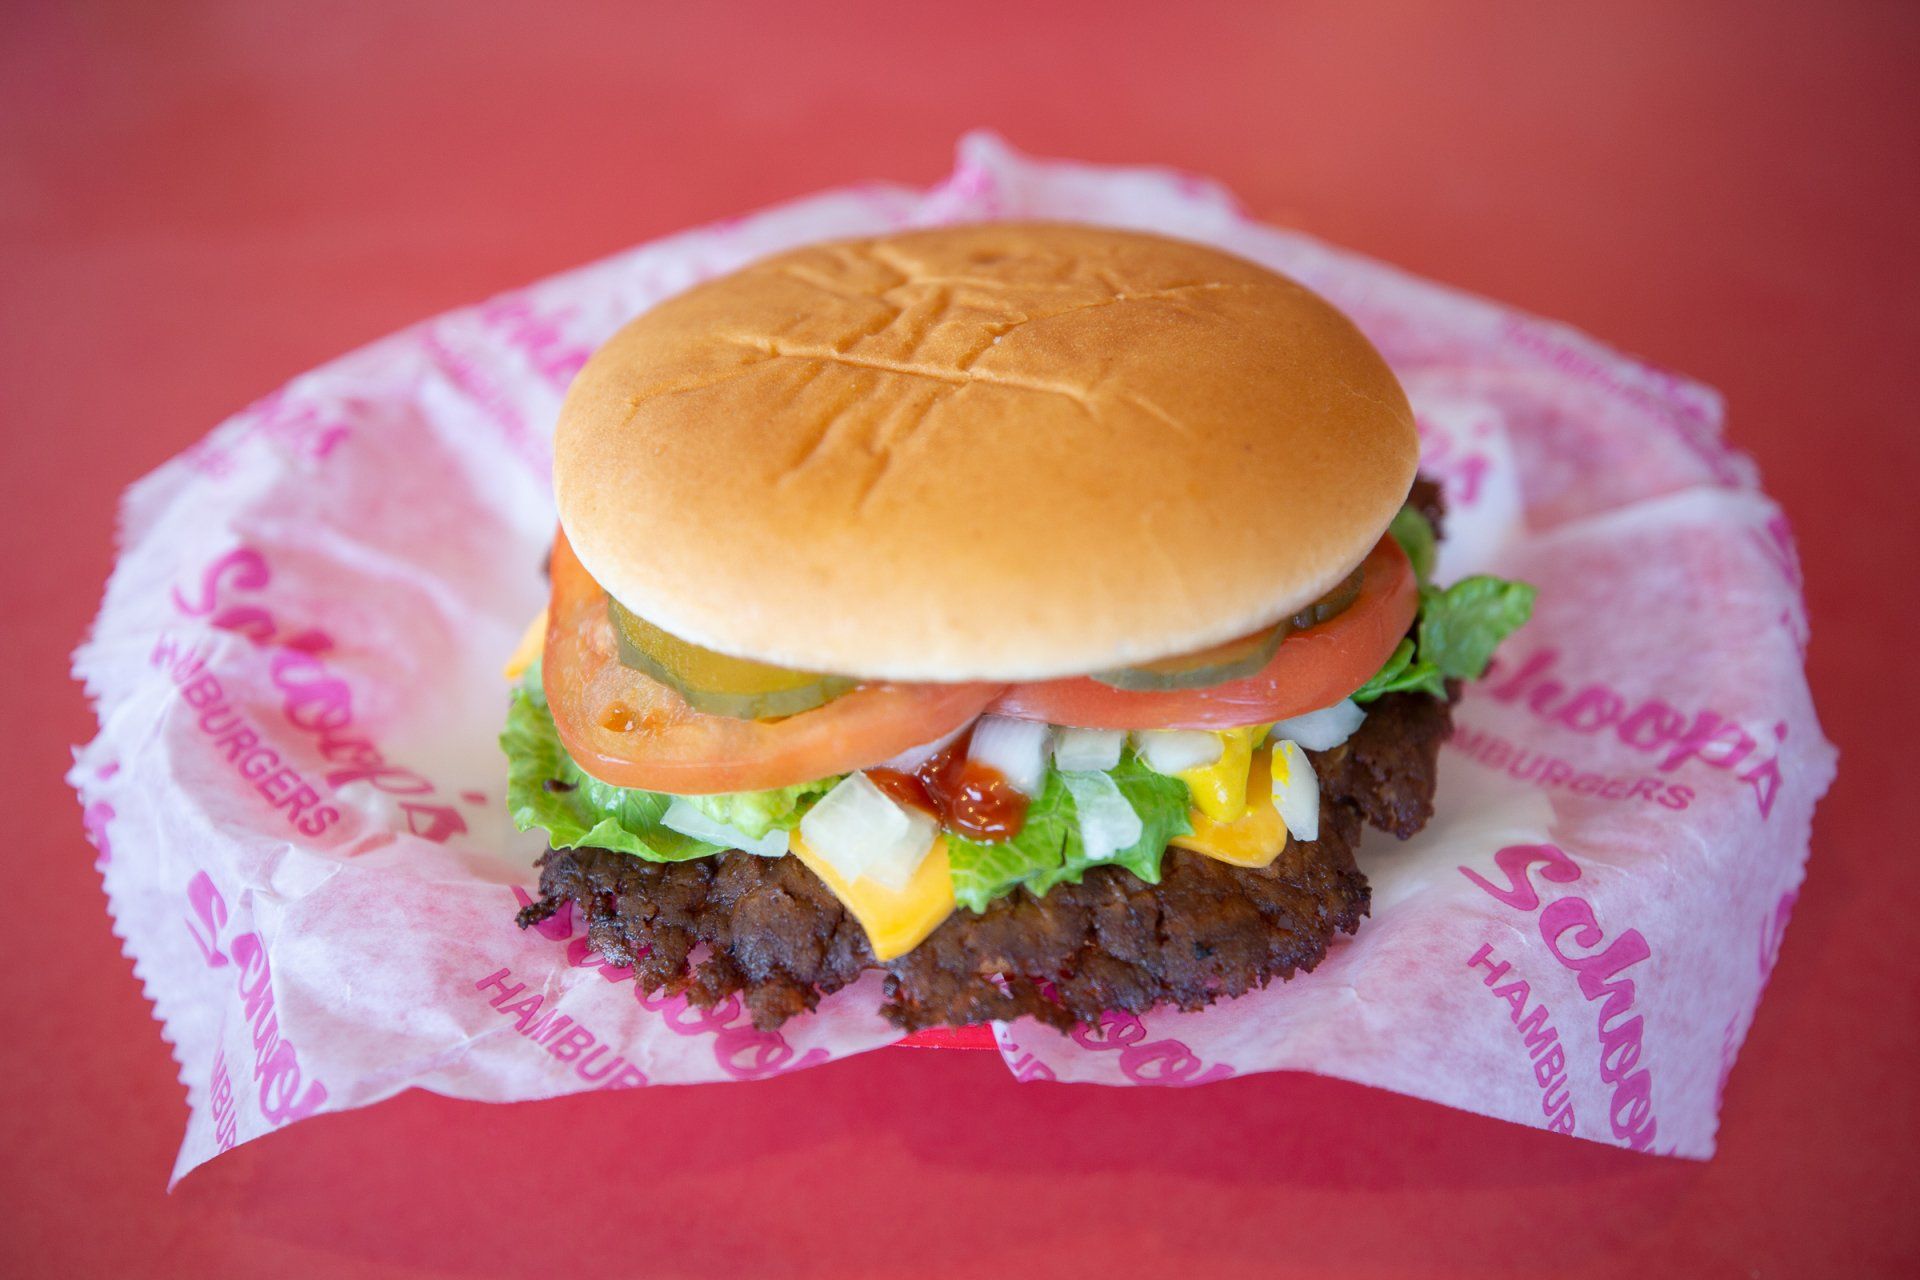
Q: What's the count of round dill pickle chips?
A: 3